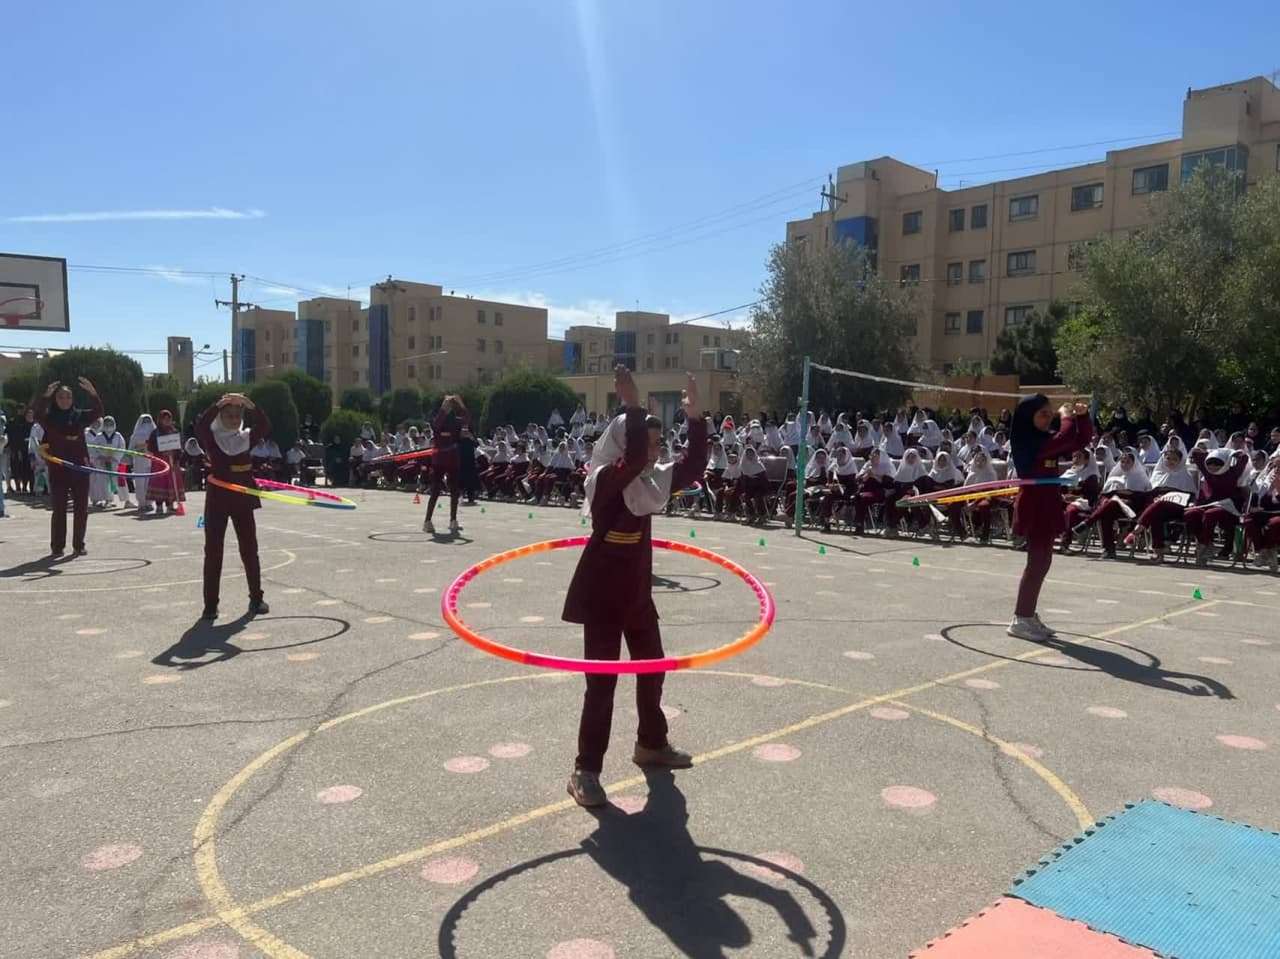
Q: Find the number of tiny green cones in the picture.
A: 9